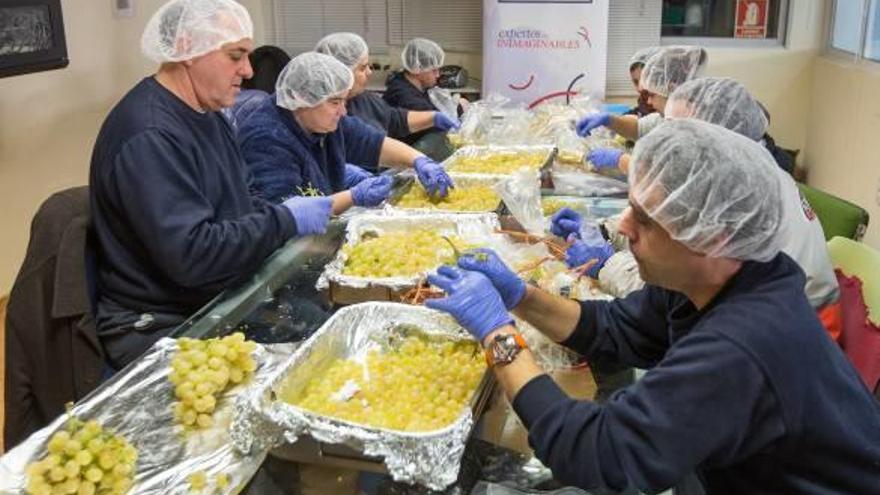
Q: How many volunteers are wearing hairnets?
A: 8